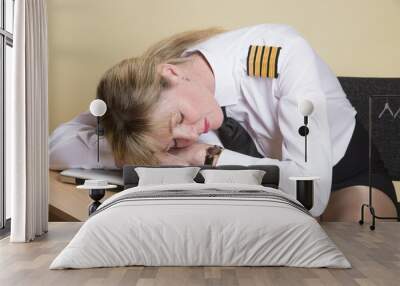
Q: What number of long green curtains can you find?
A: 0